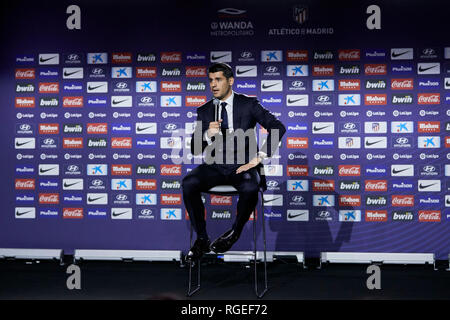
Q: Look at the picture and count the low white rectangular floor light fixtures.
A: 4